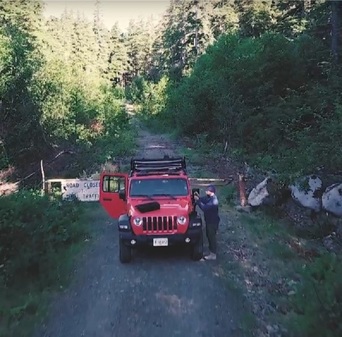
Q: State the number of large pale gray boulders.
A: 3